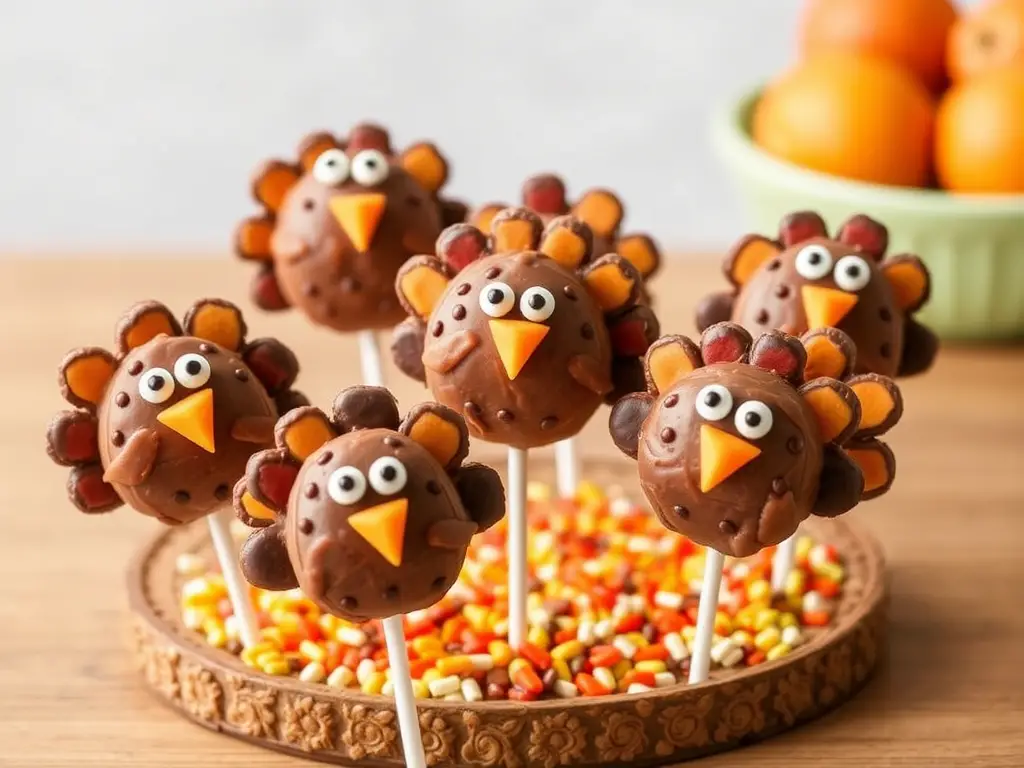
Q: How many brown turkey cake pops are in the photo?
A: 7